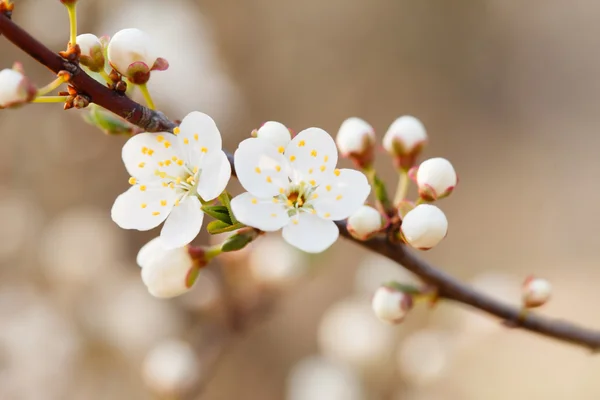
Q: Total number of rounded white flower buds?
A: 12